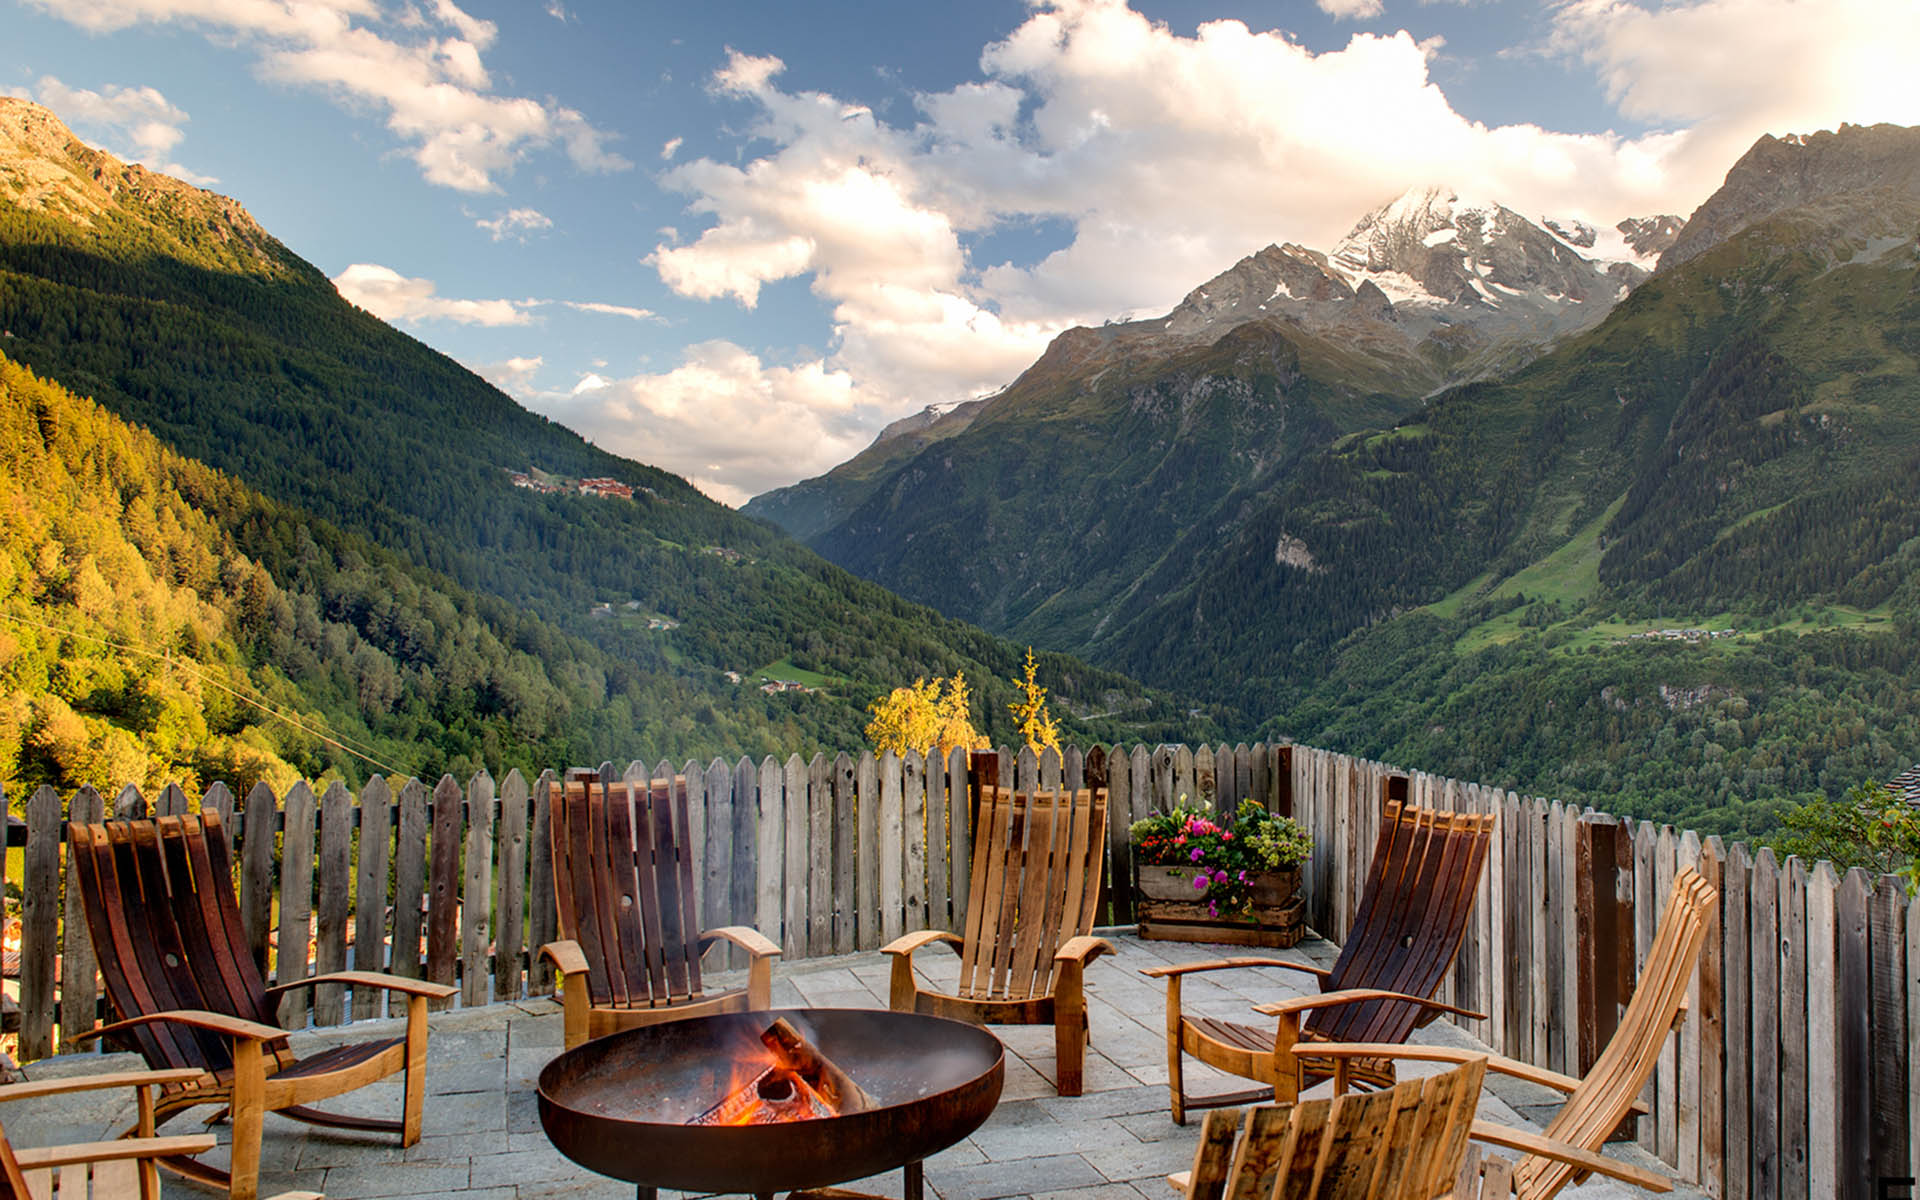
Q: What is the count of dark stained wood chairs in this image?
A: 3